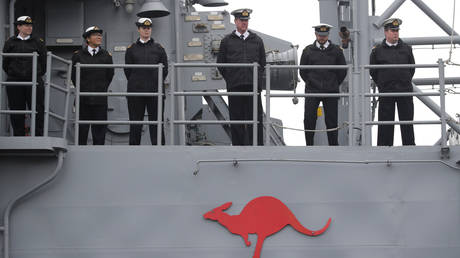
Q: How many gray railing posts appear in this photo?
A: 11